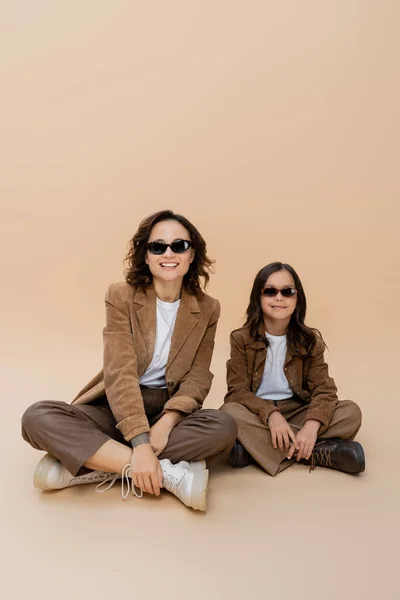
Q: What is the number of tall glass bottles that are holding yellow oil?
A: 0